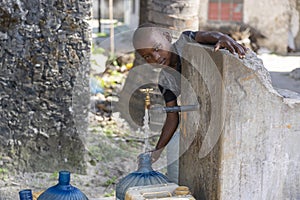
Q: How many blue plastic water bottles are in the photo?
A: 3